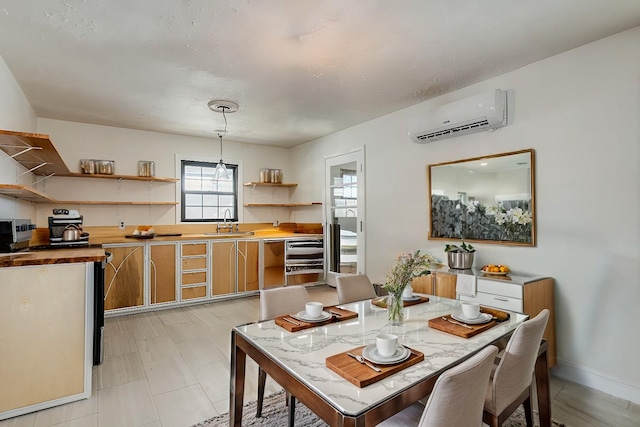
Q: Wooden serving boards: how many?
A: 4